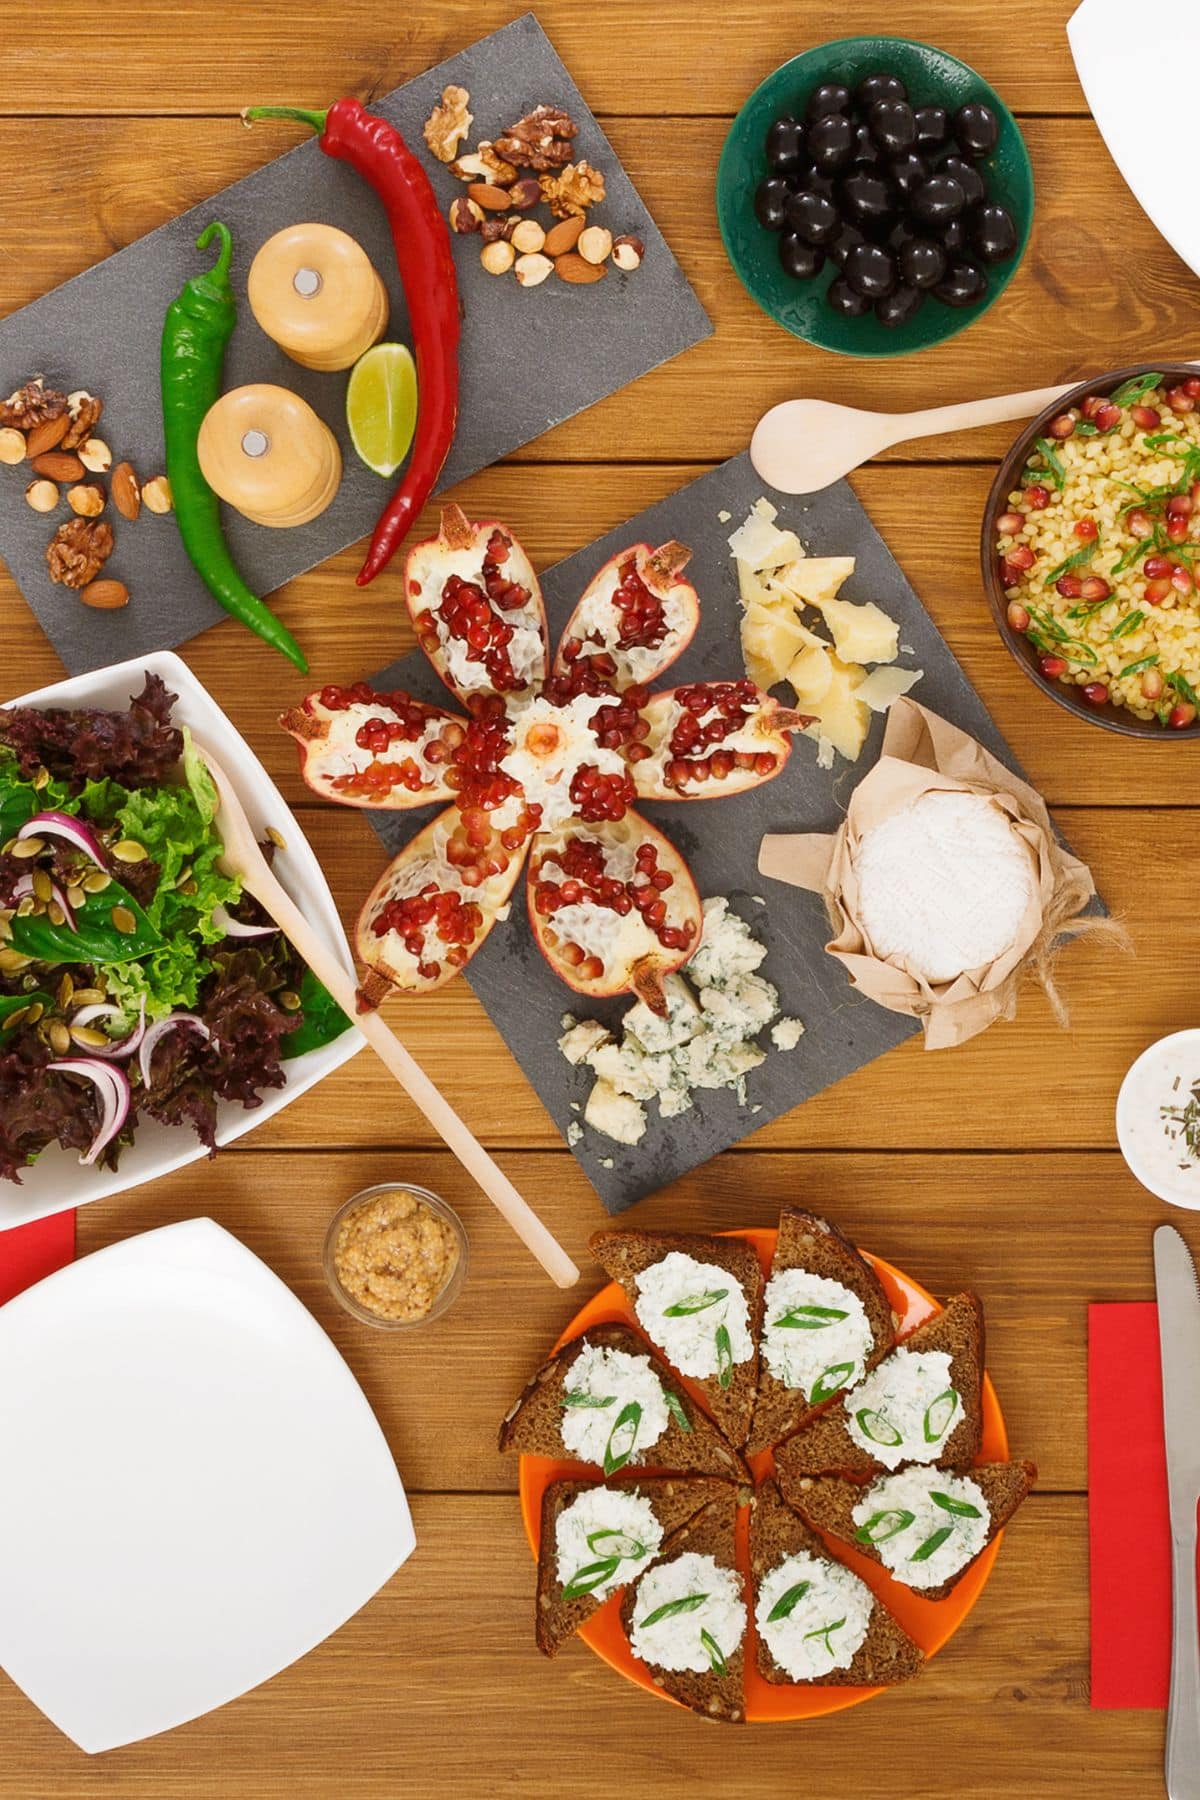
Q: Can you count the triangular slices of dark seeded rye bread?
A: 8